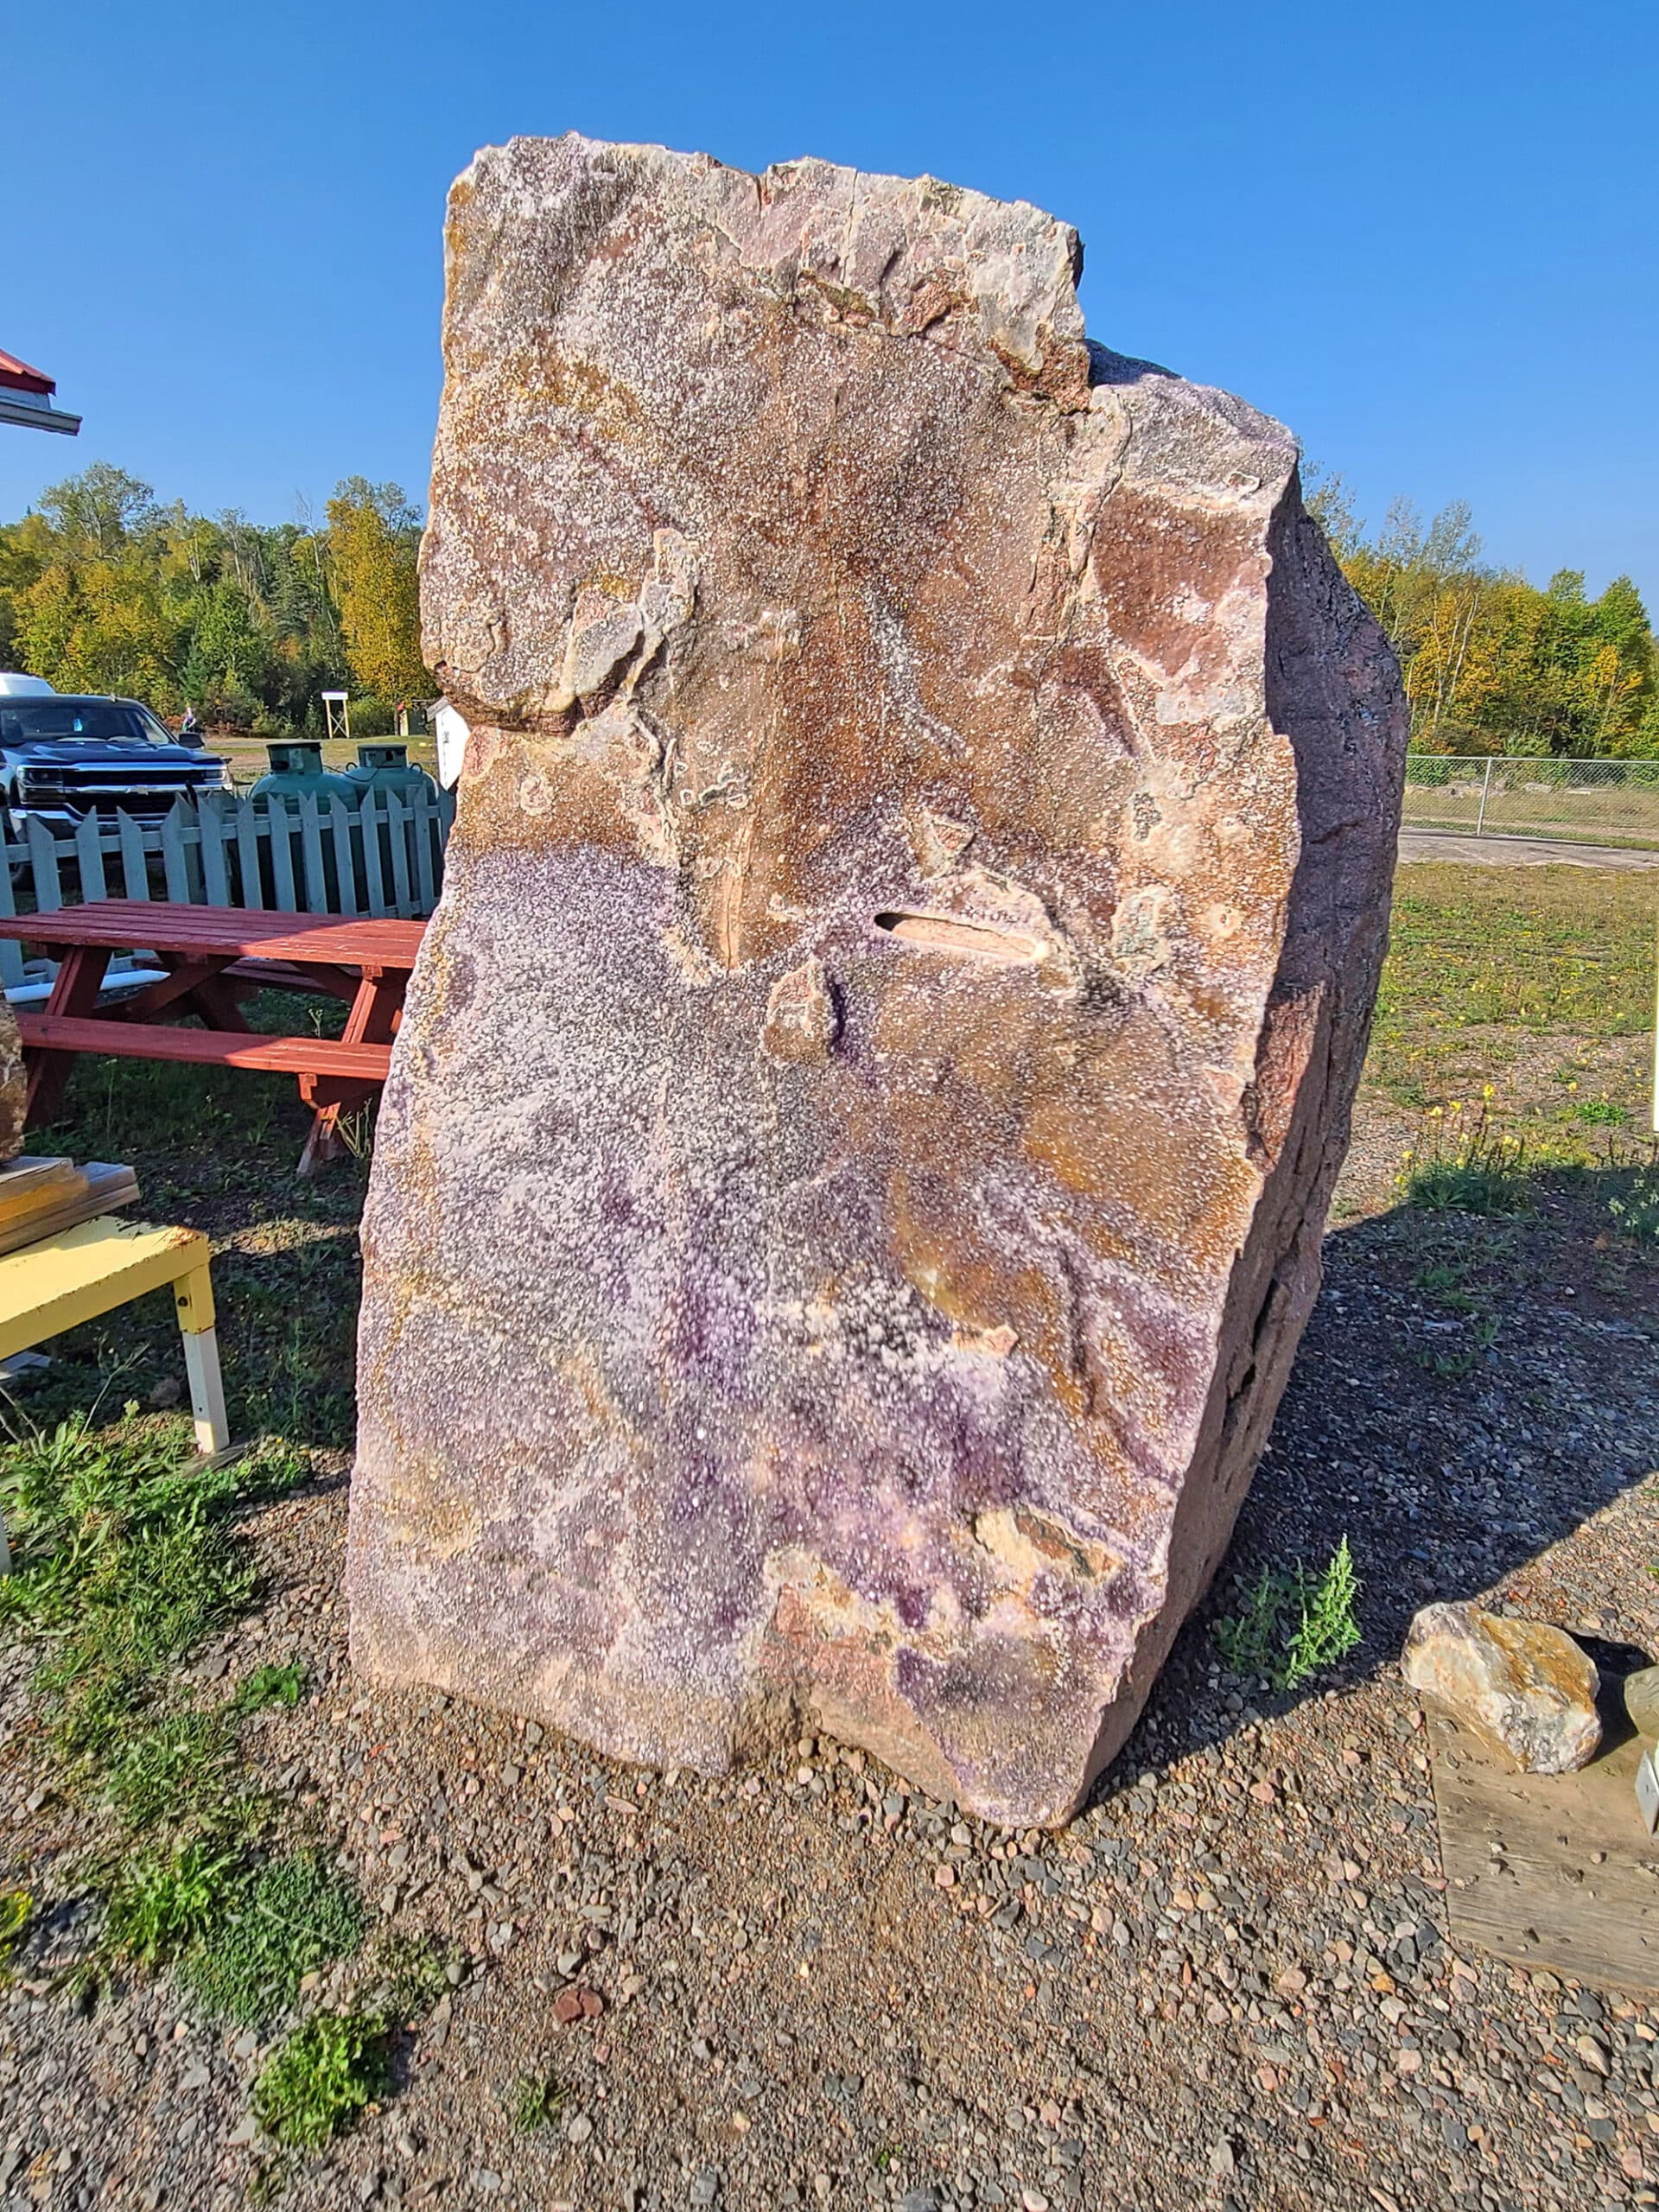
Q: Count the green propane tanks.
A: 2